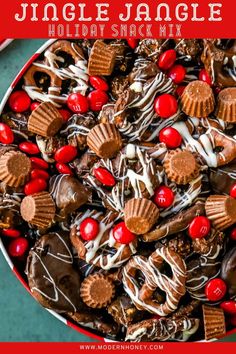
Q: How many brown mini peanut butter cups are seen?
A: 12